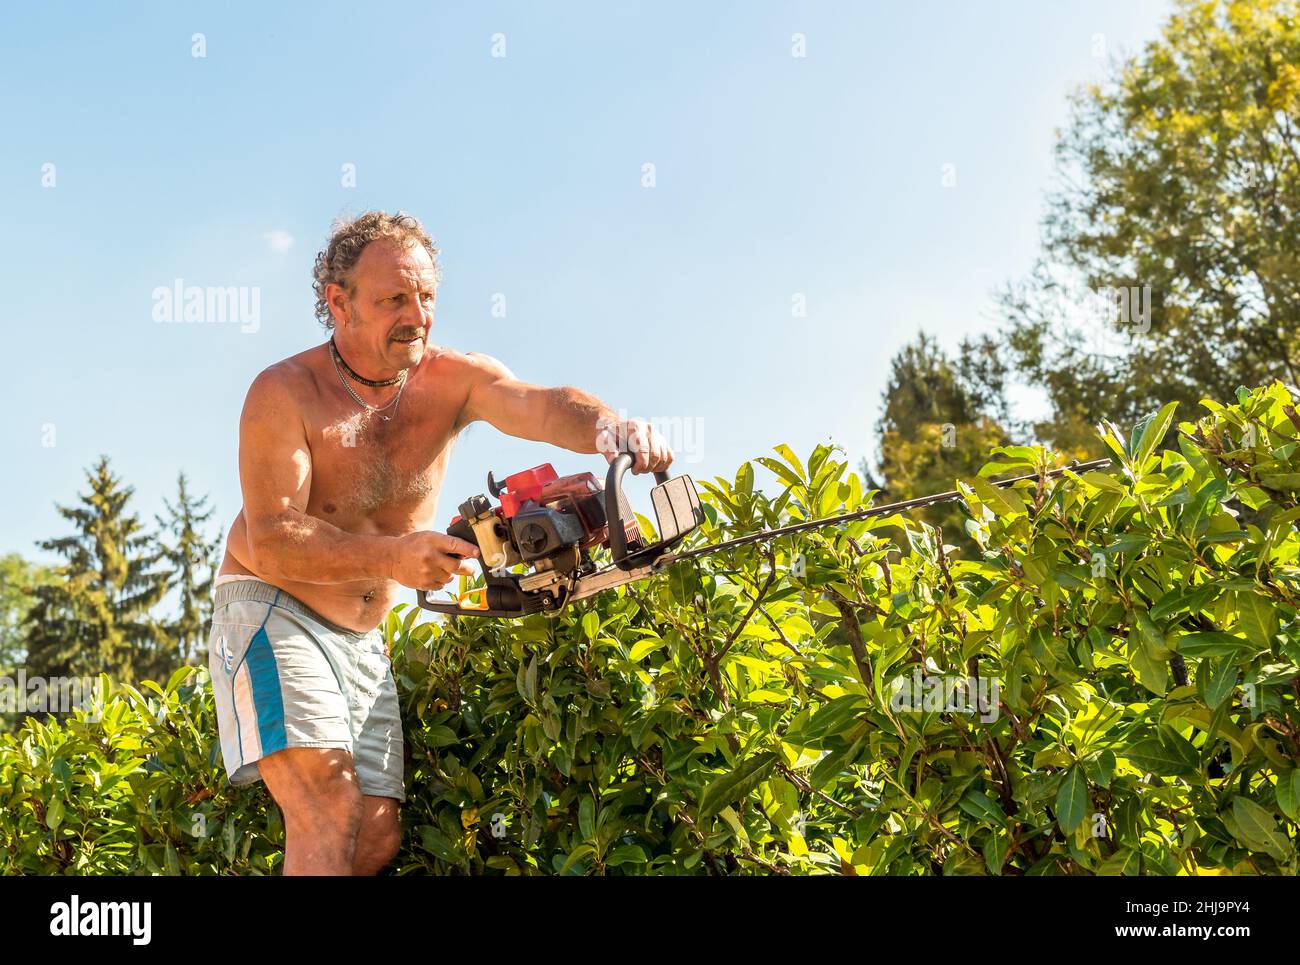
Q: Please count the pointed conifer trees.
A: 2